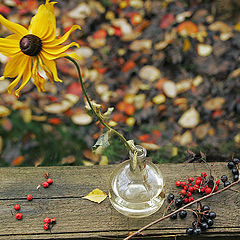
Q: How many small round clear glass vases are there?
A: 1